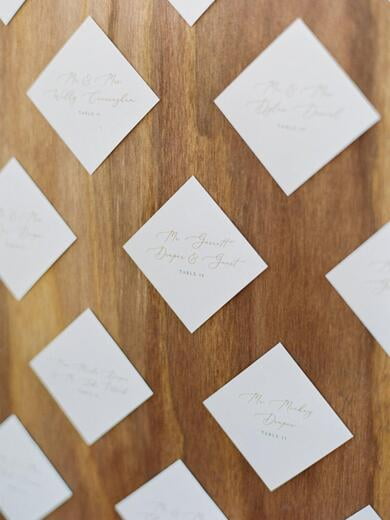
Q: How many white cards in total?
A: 12